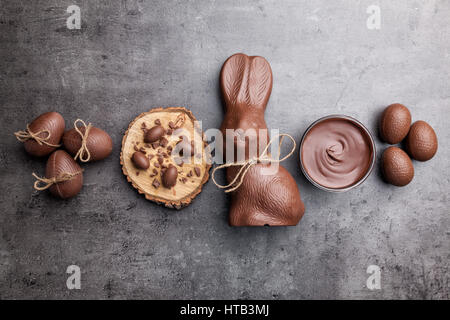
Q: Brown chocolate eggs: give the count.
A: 10